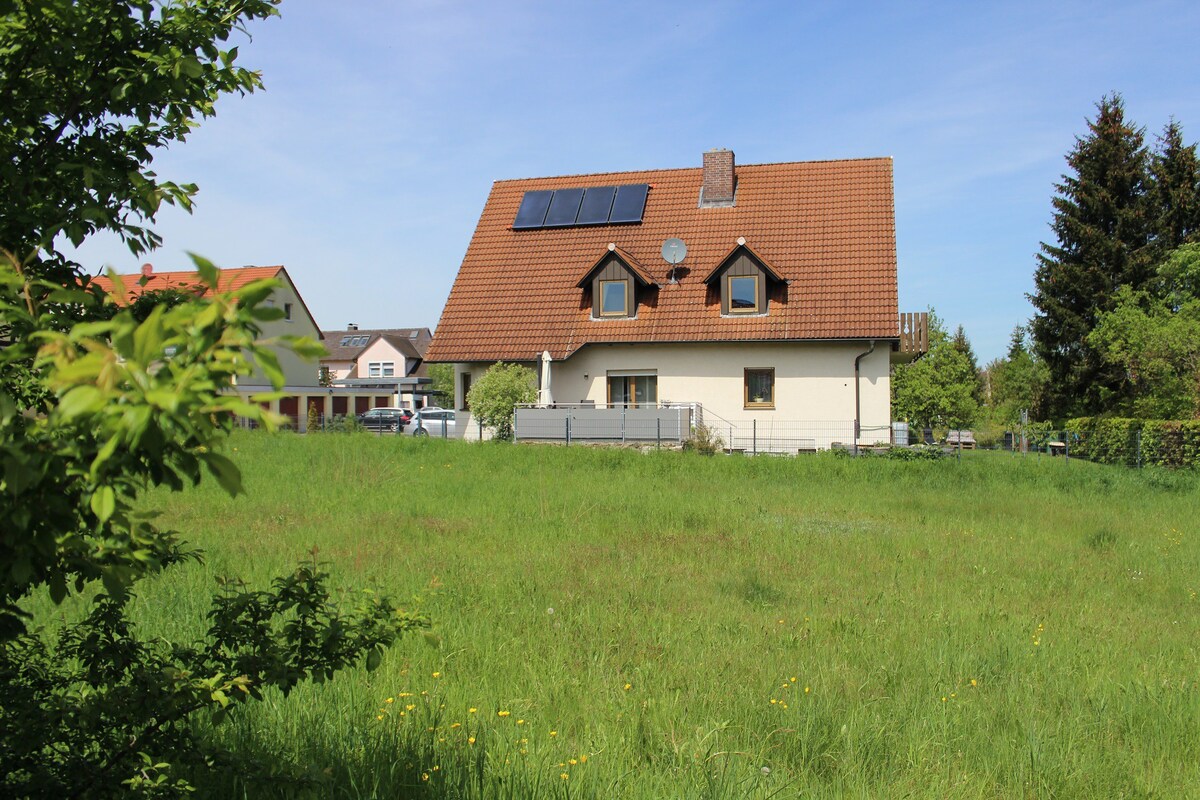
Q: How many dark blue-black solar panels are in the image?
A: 4